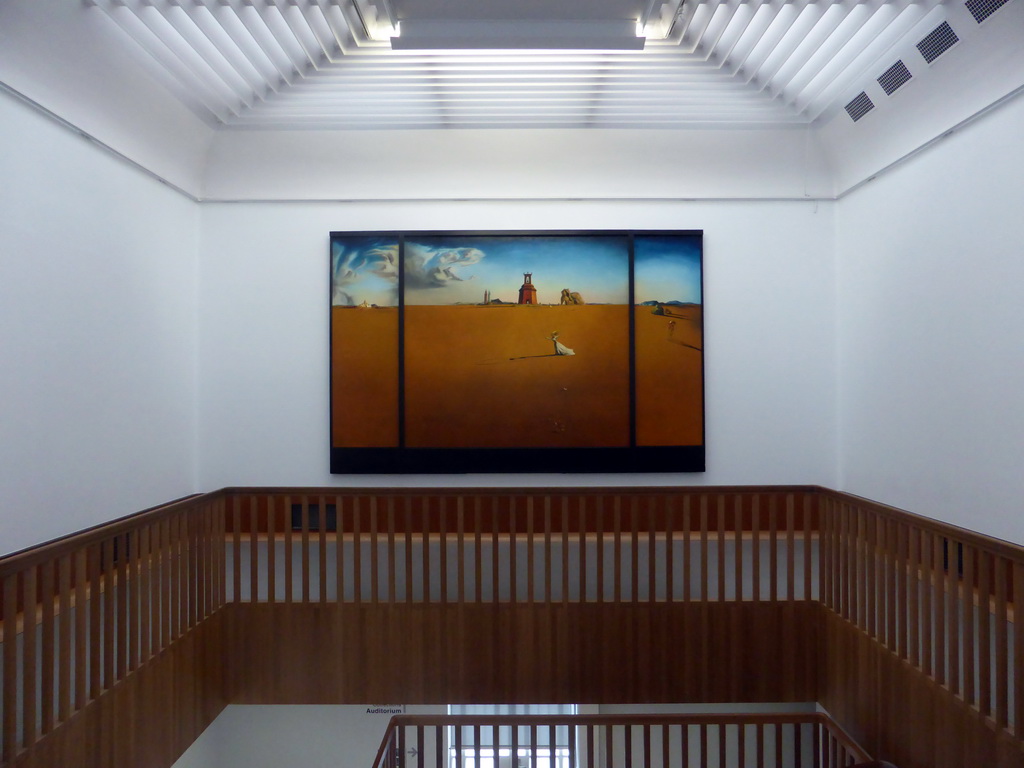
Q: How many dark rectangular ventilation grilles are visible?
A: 4